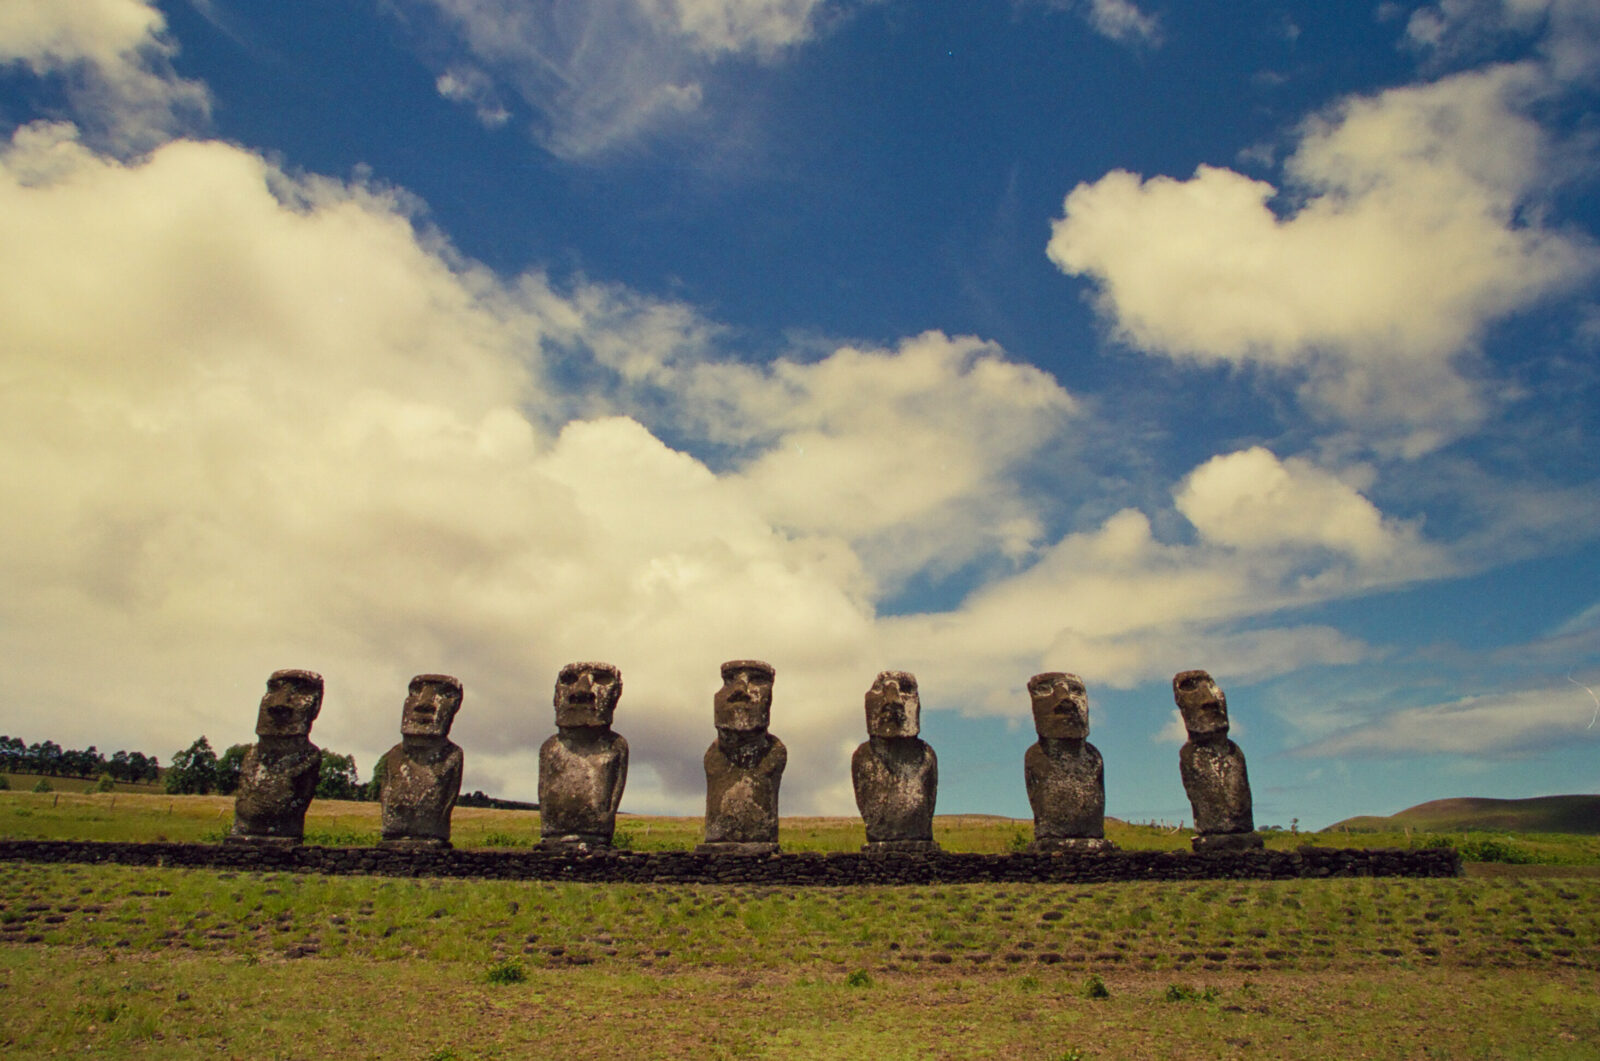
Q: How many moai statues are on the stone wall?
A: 7